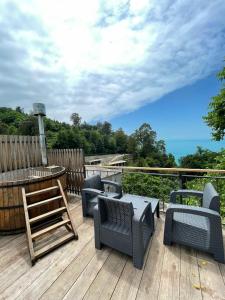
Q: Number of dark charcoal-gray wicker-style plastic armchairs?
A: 3